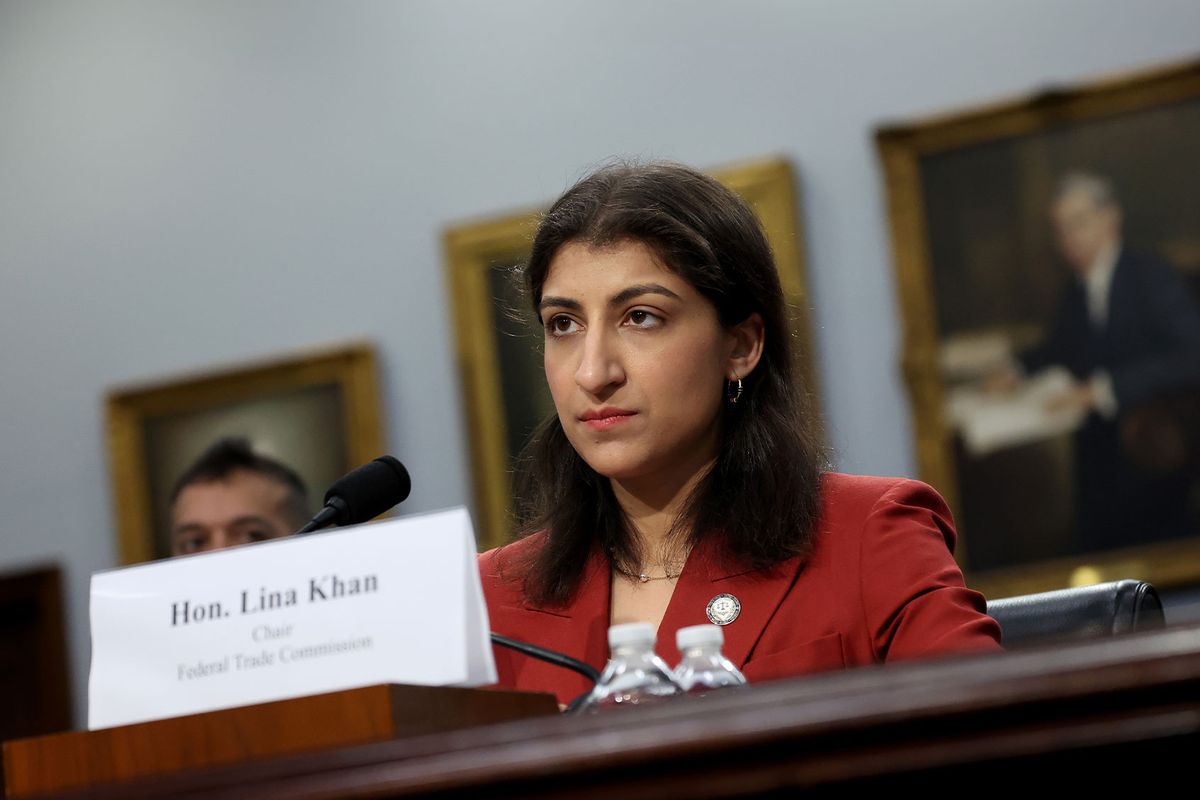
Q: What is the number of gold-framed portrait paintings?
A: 3